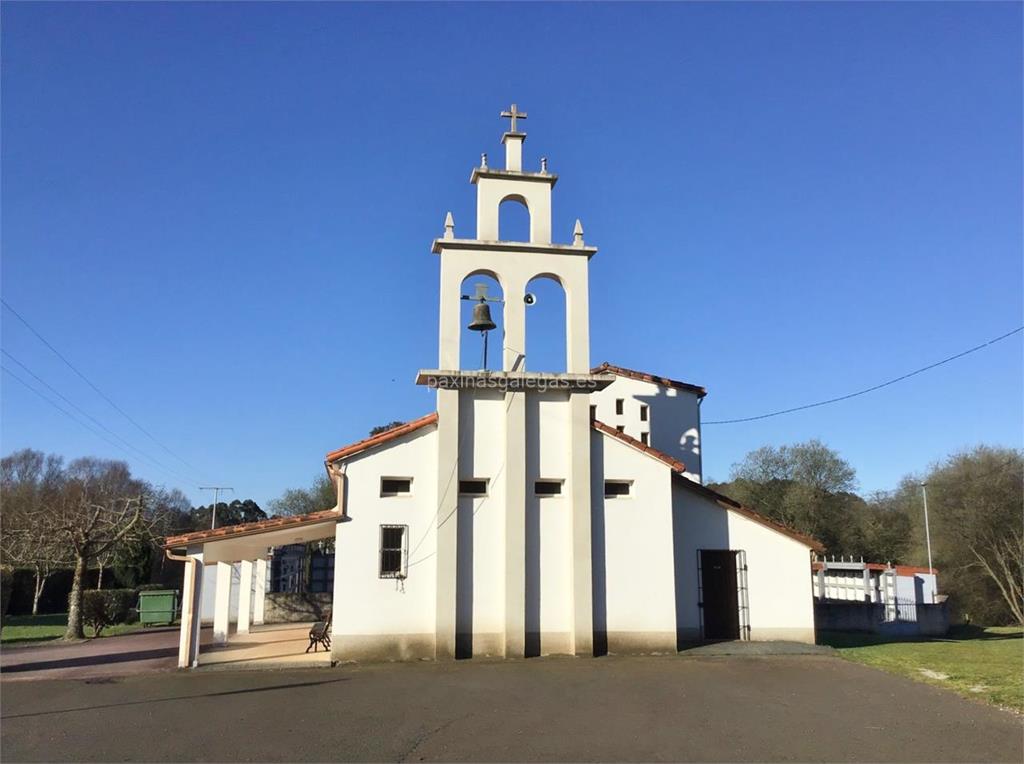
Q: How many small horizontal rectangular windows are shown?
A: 4